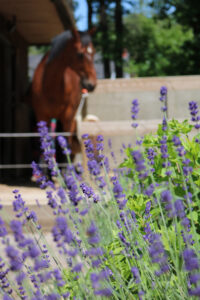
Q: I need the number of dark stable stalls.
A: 1